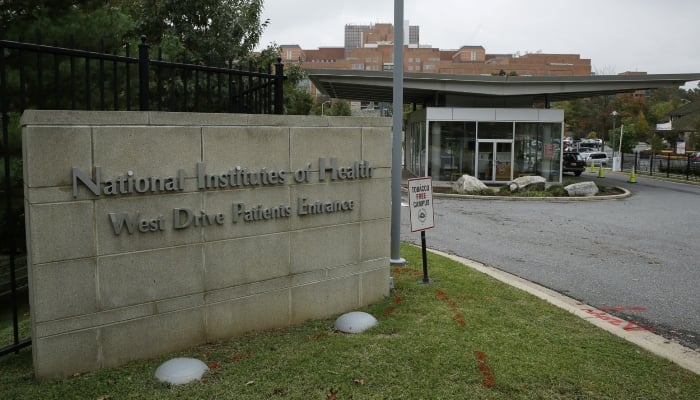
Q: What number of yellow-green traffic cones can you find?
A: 3